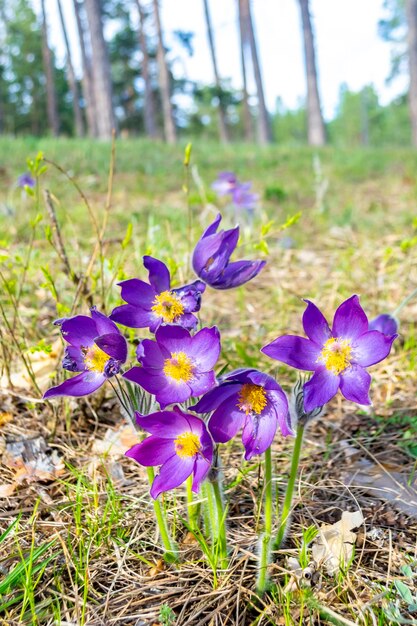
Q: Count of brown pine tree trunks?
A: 11